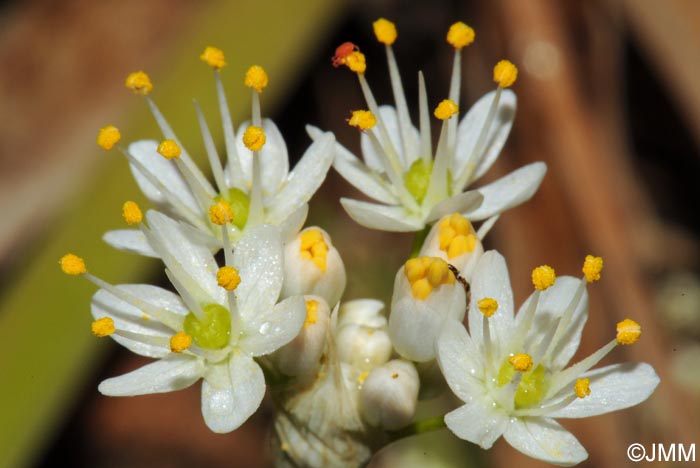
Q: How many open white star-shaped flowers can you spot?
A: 4